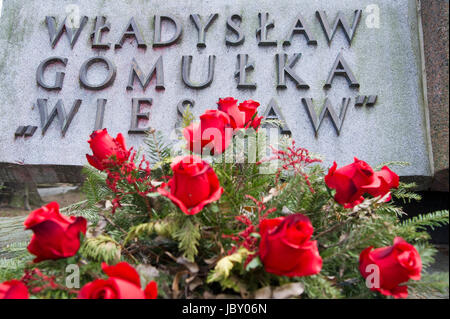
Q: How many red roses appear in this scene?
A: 12